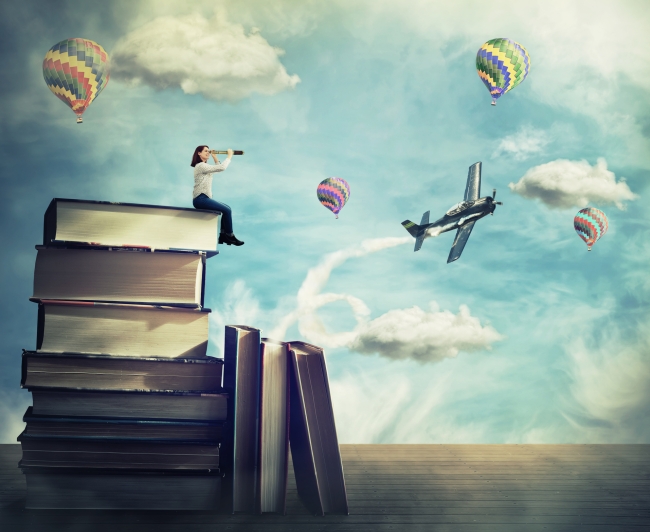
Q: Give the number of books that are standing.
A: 3